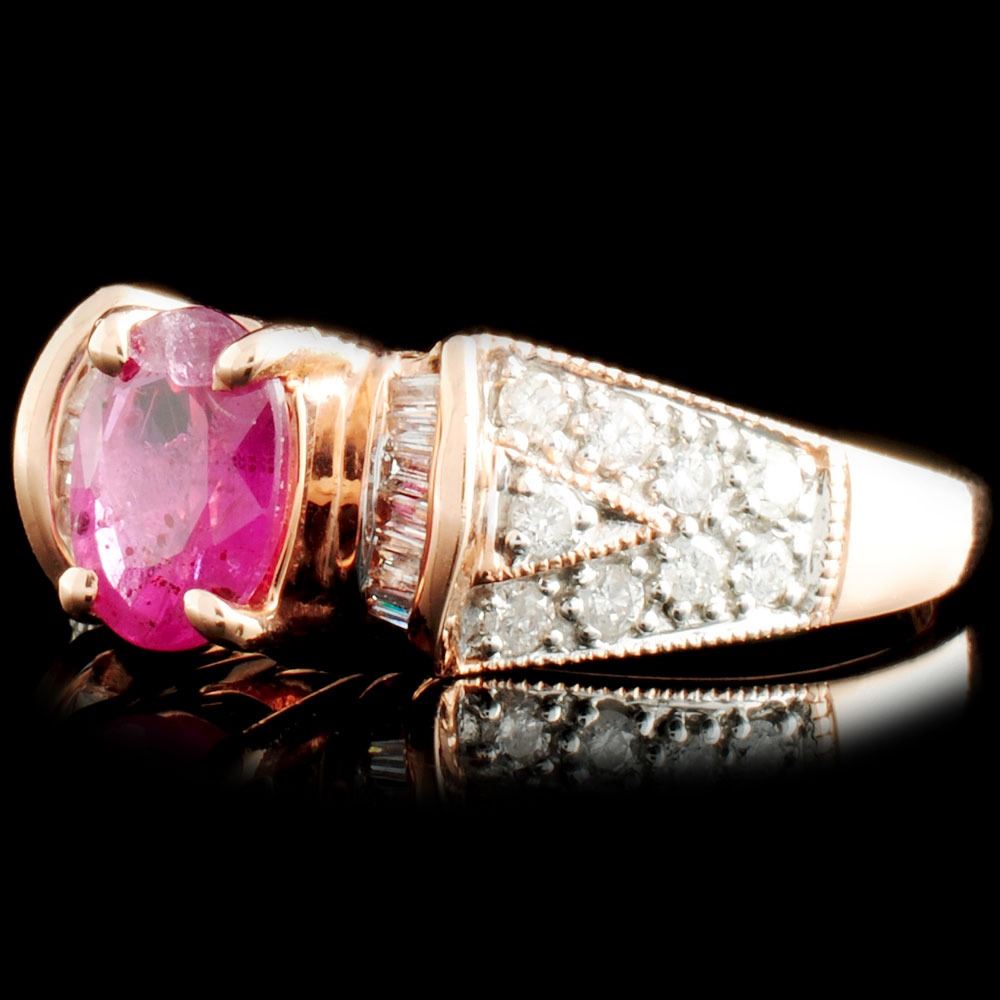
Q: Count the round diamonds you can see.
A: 9